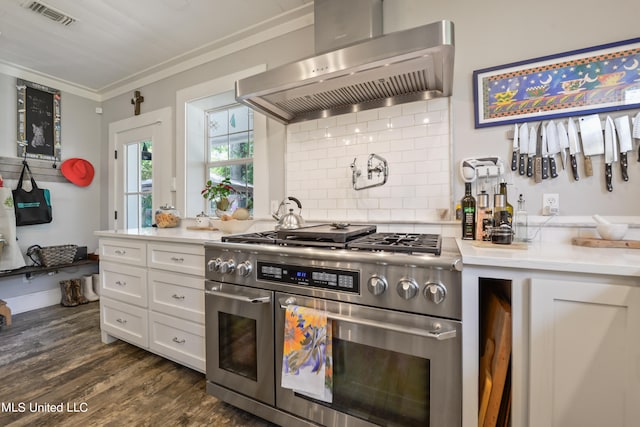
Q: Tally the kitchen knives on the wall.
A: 12